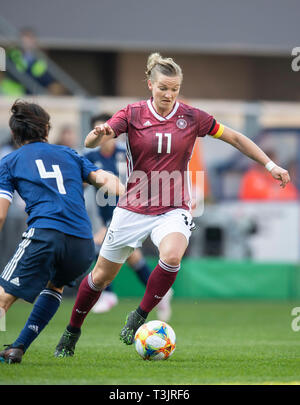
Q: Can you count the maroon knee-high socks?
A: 2